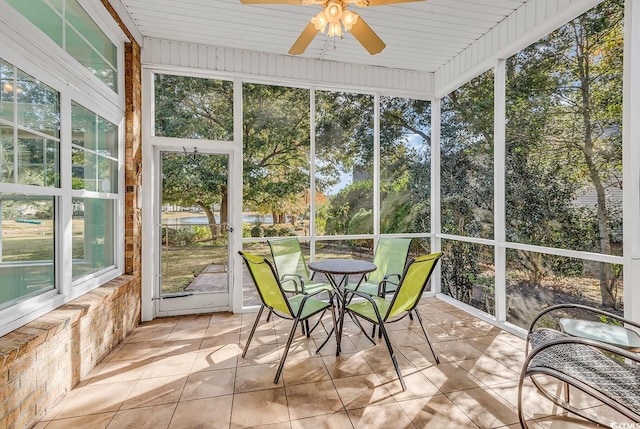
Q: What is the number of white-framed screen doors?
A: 1